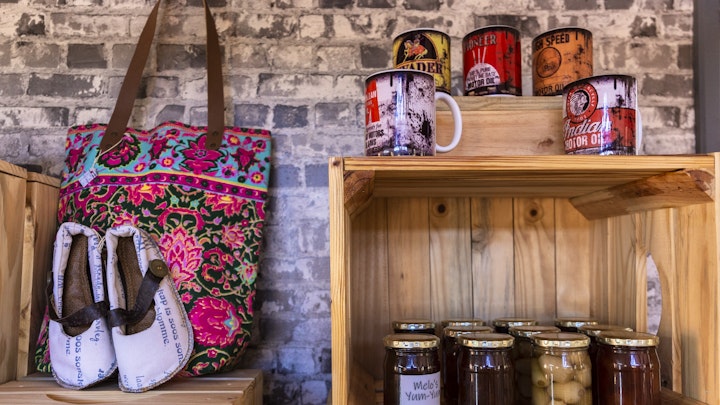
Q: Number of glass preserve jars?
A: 11